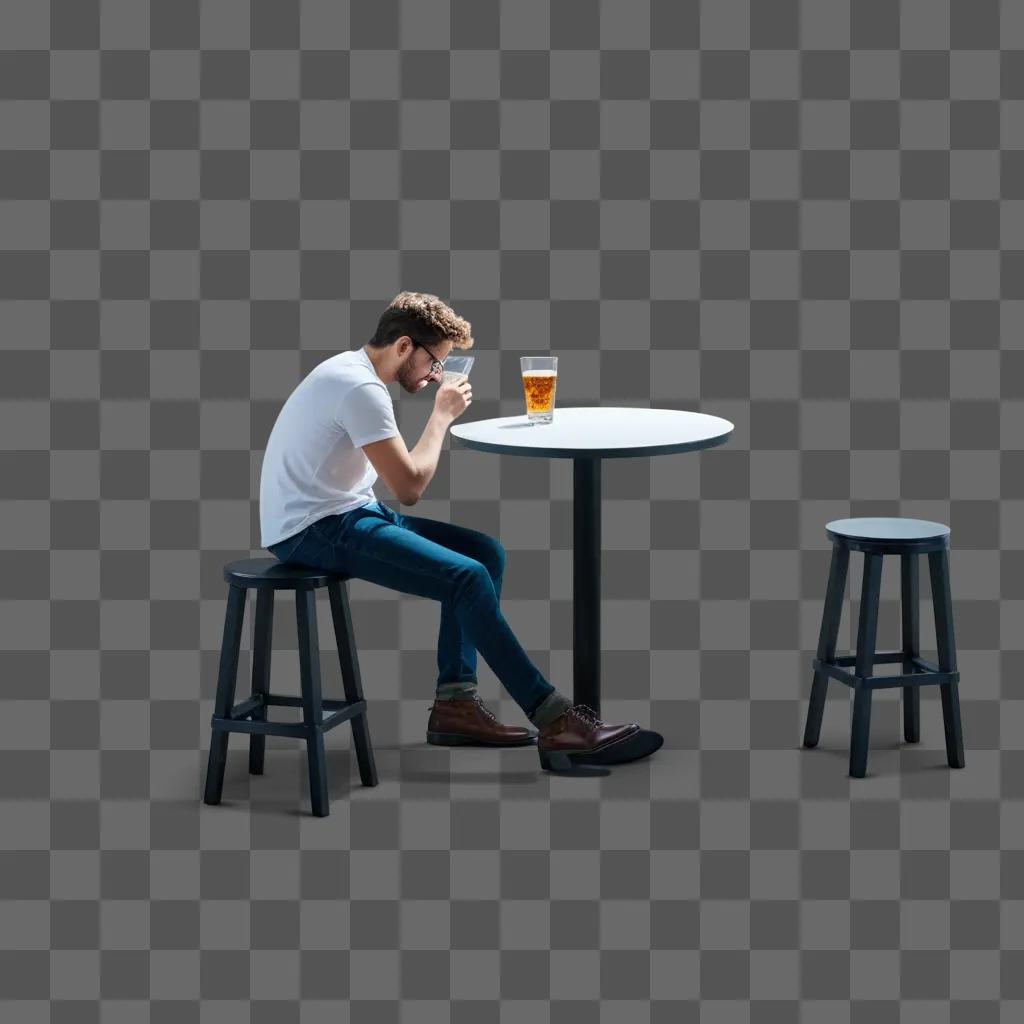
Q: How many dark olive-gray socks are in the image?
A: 2